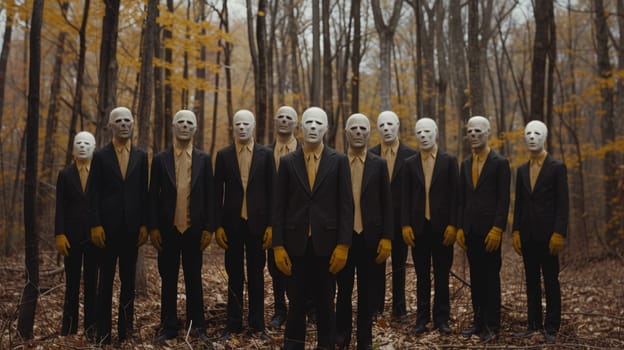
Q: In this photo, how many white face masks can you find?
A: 11